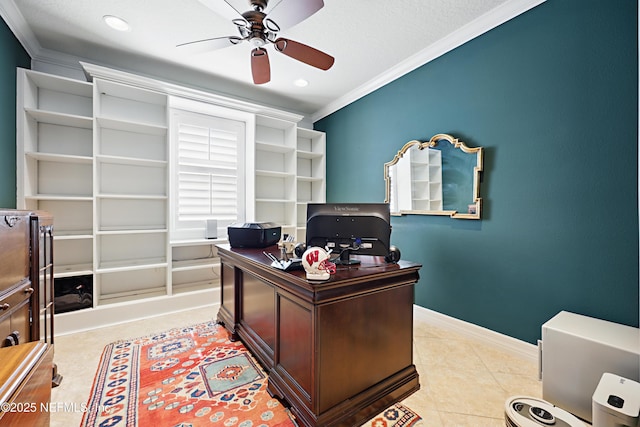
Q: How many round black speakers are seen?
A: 2